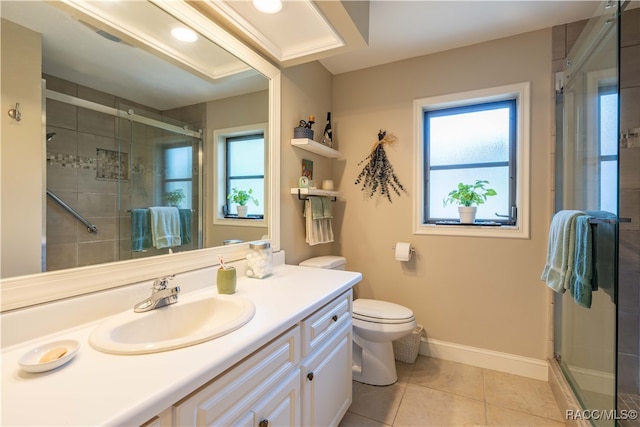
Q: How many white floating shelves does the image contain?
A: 2